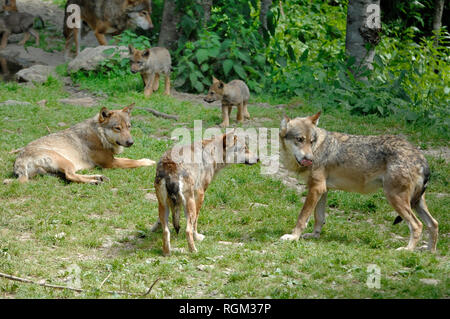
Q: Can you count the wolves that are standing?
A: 6